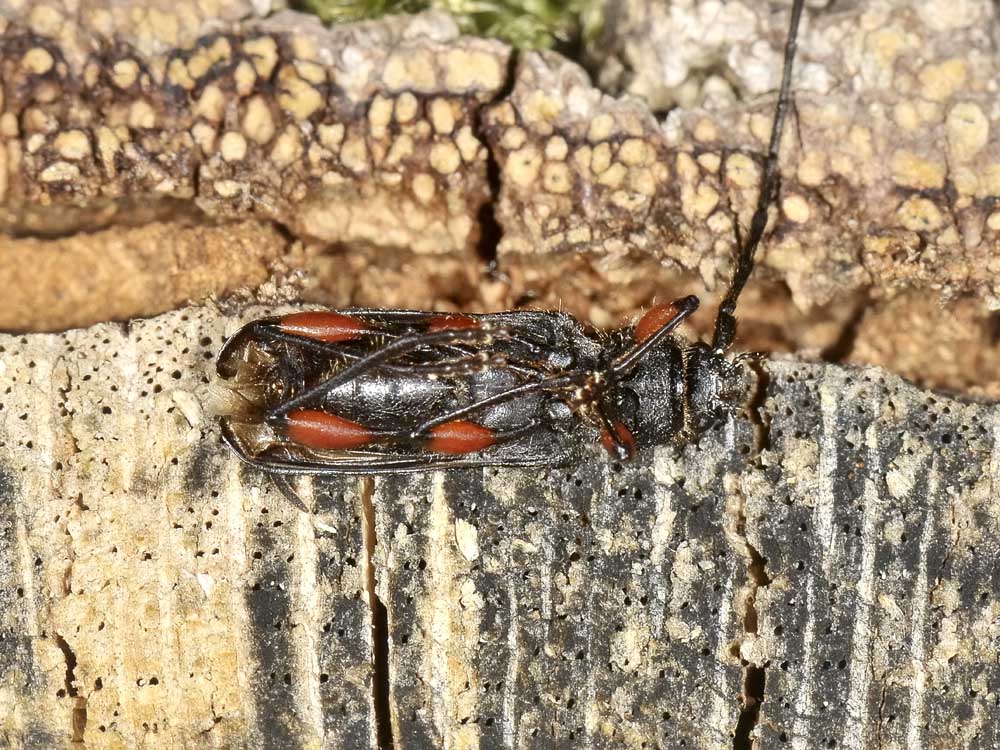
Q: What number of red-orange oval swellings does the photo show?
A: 6